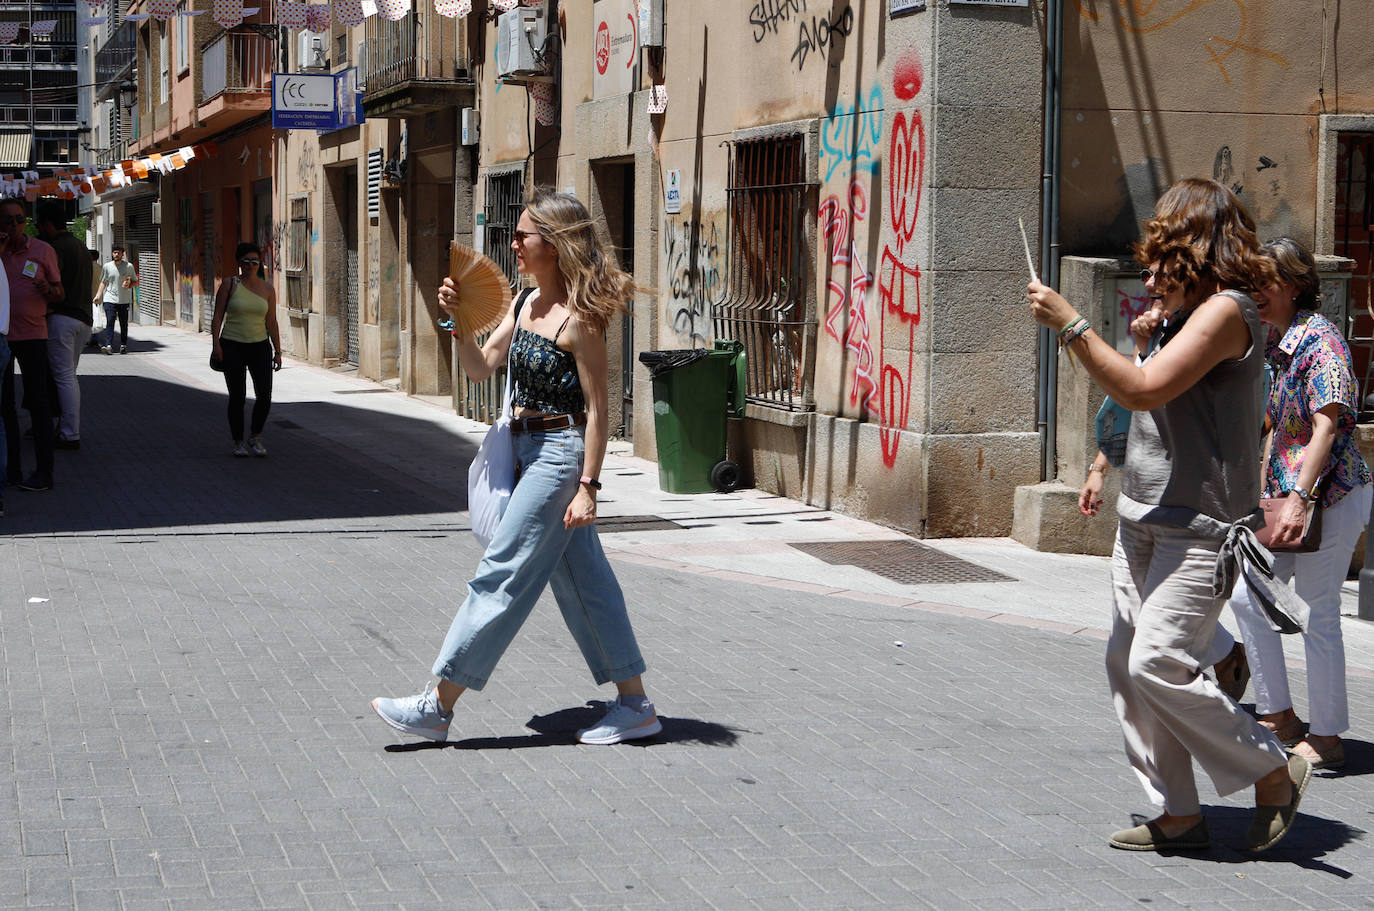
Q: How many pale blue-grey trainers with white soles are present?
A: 2